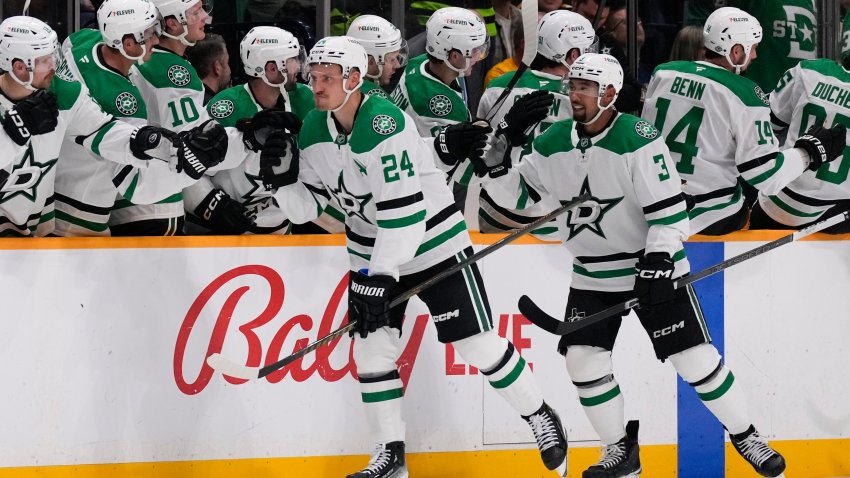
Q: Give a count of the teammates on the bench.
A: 9